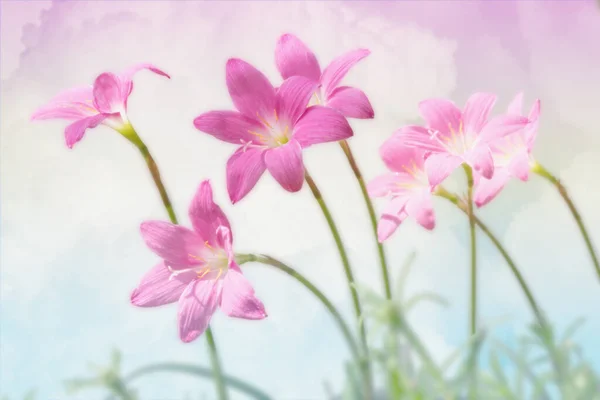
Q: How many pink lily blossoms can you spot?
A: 7